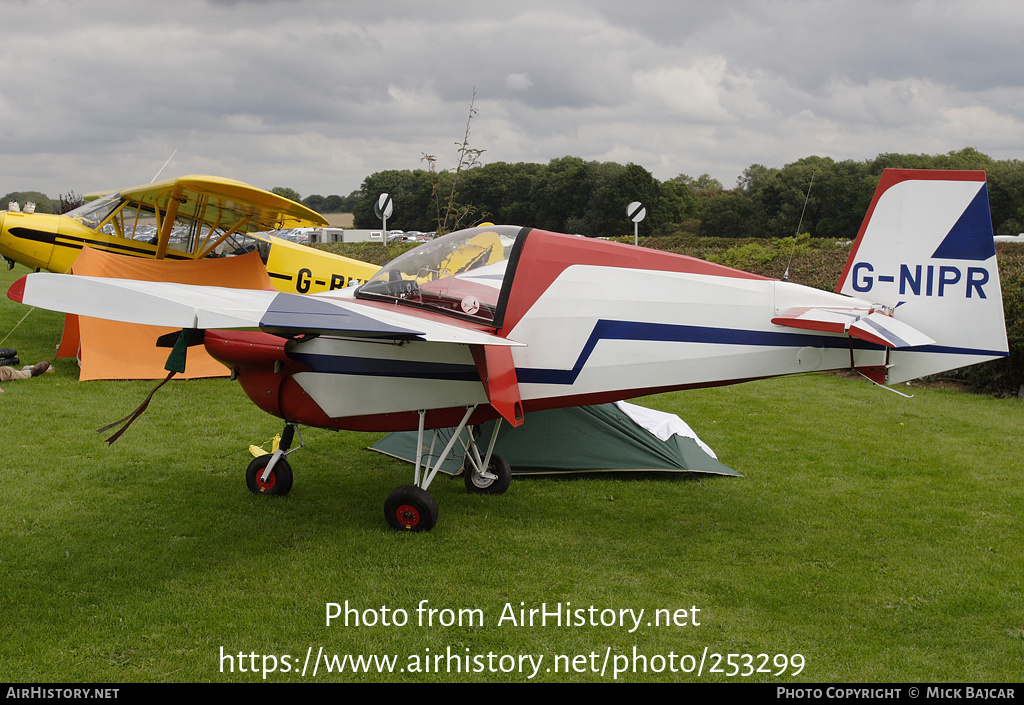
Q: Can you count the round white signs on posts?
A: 2